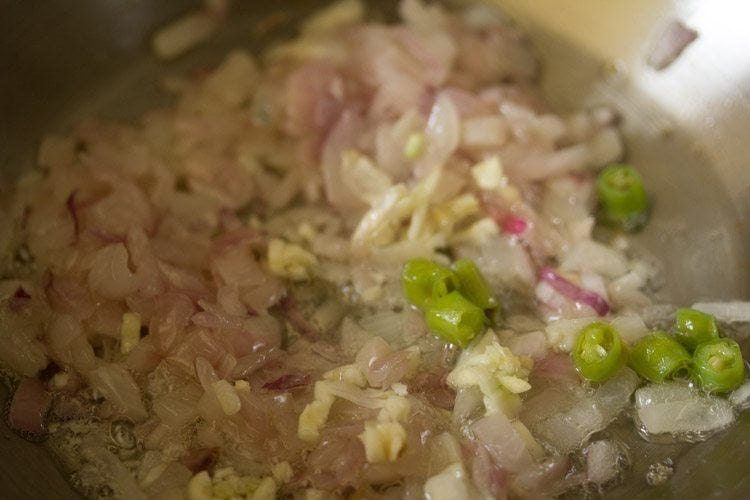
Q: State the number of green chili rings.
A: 8